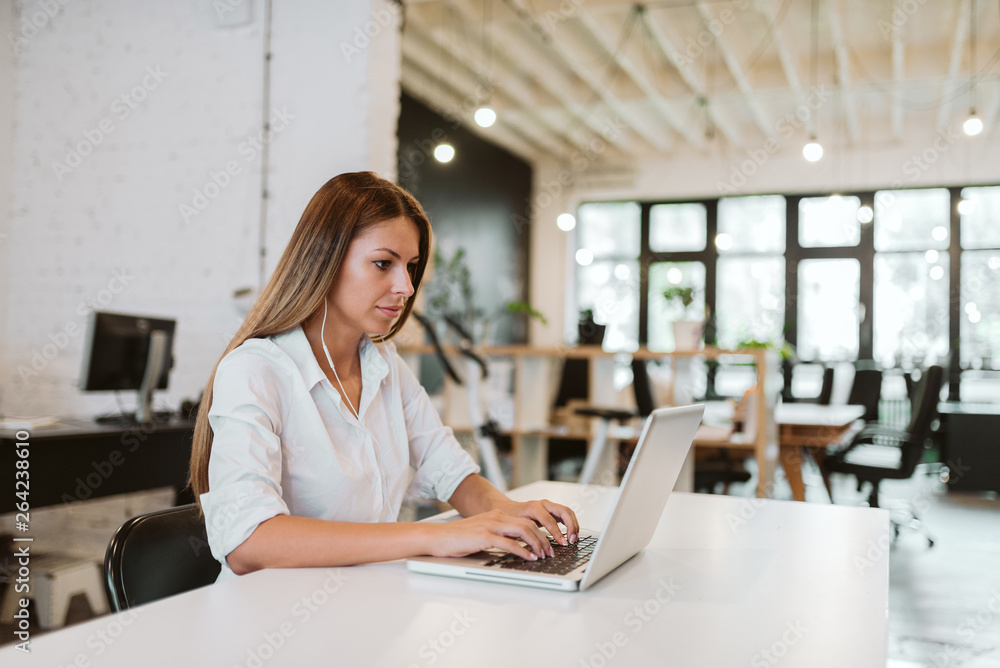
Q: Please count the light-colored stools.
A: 1